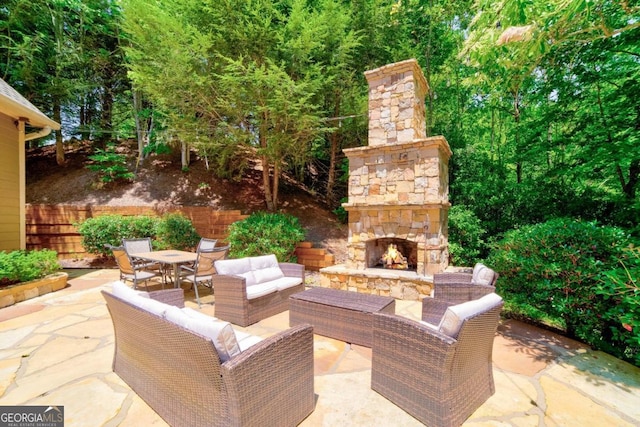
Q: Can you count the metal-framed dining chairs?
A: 4